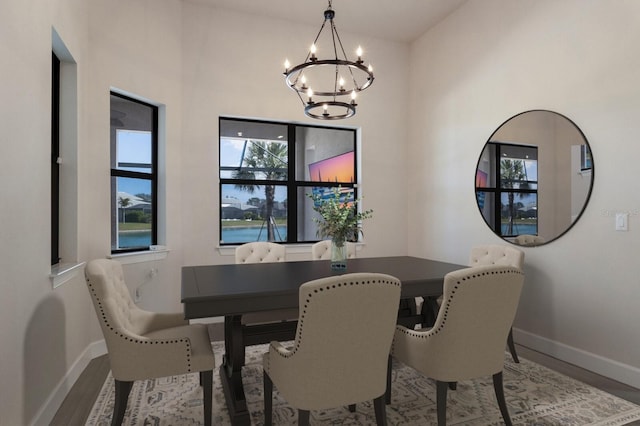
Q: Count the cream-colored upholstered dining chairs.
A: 6